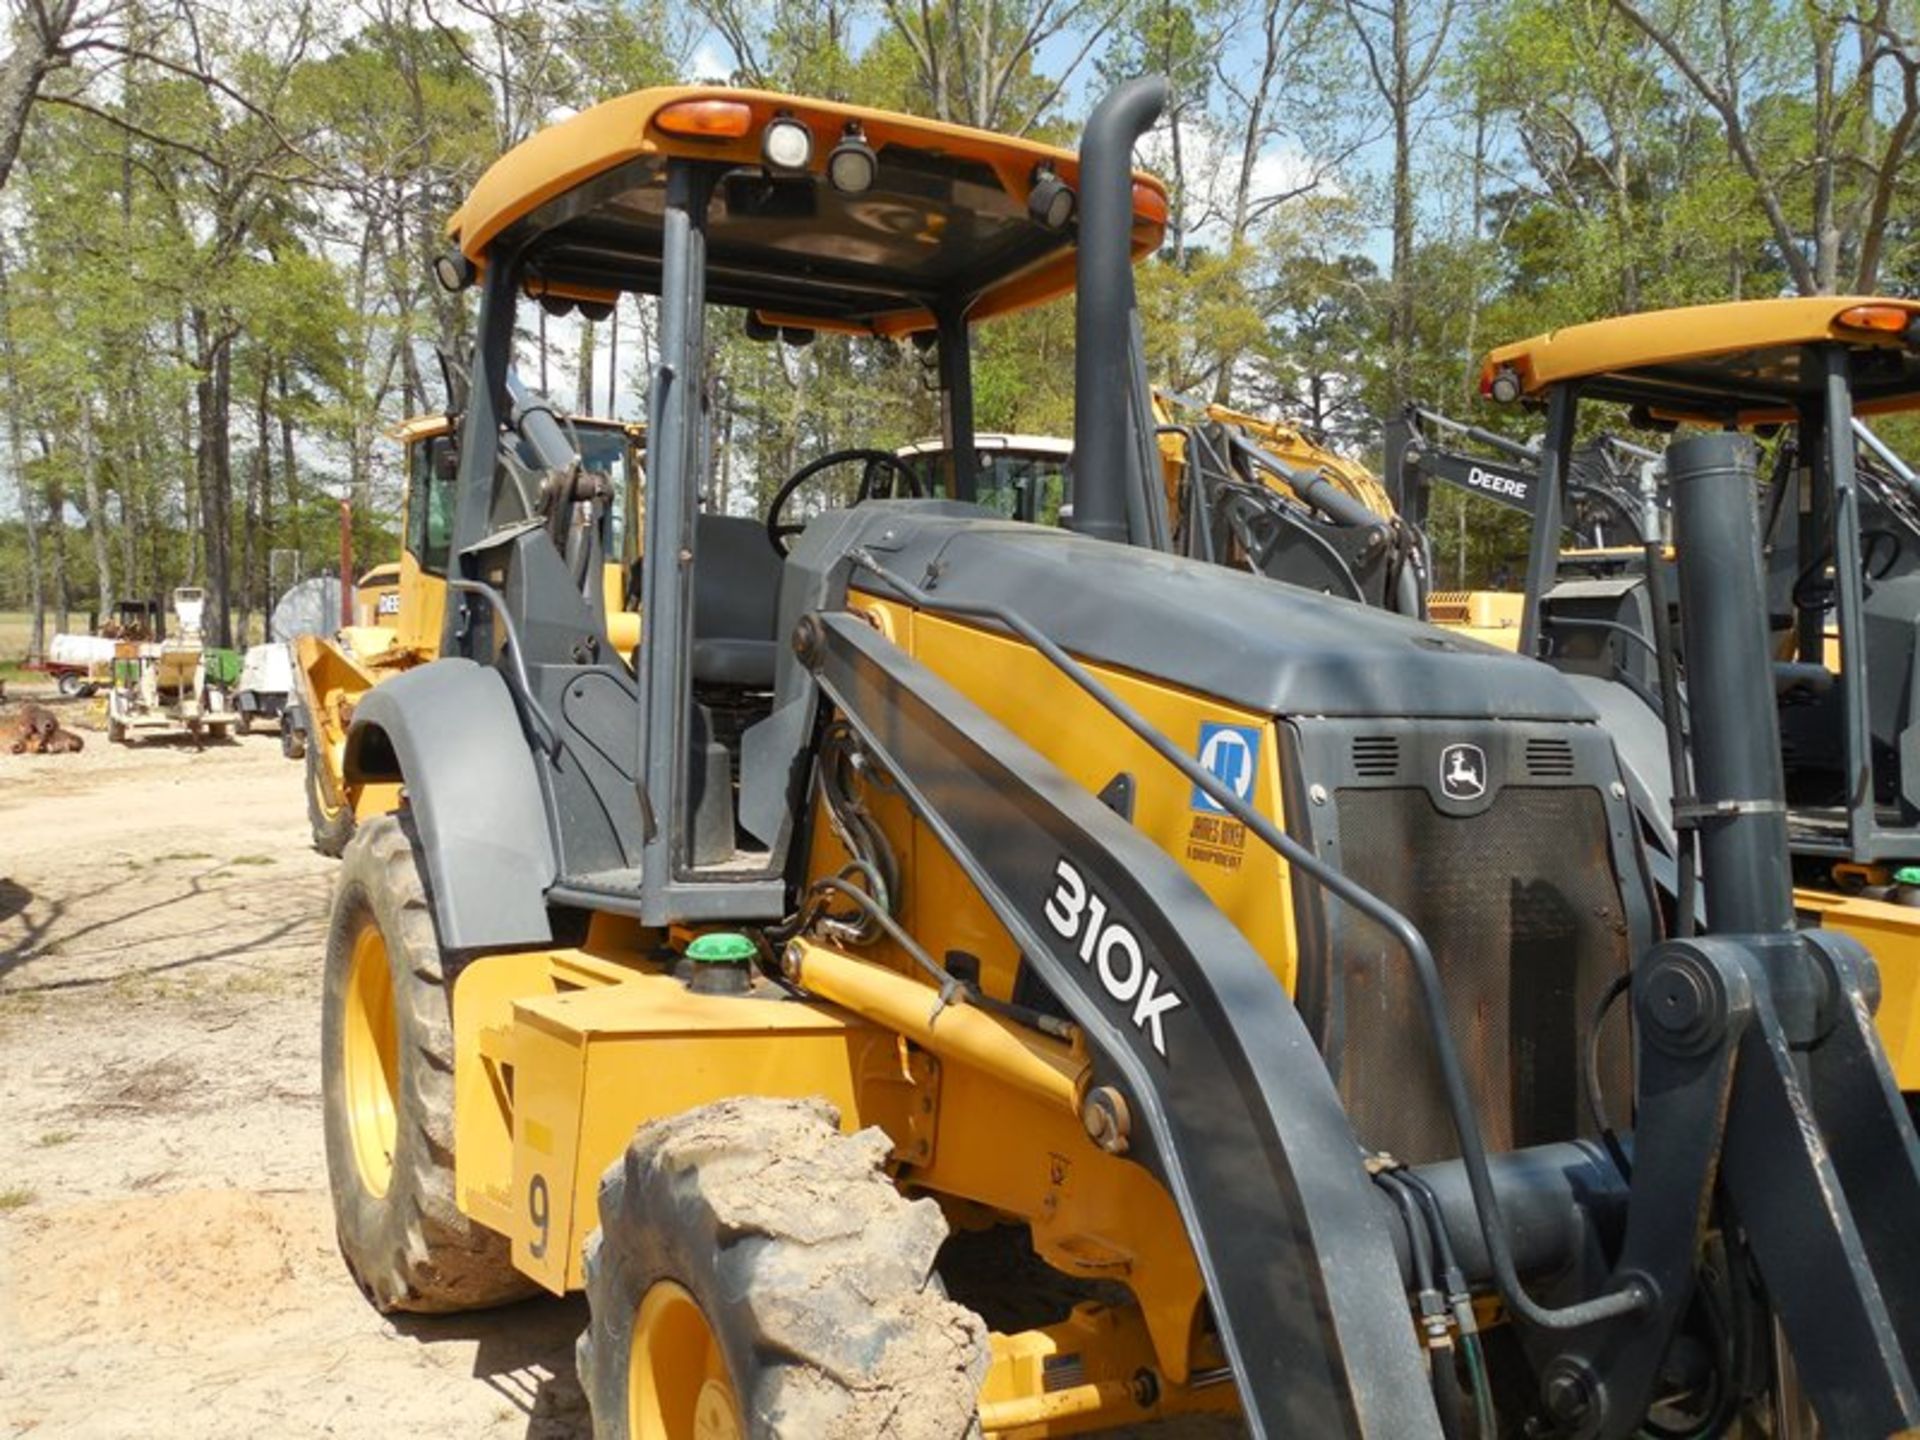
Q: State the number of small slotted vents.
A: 2